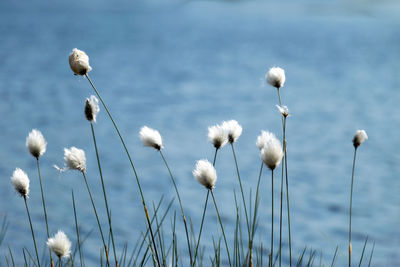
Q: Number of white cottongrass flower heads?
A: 15